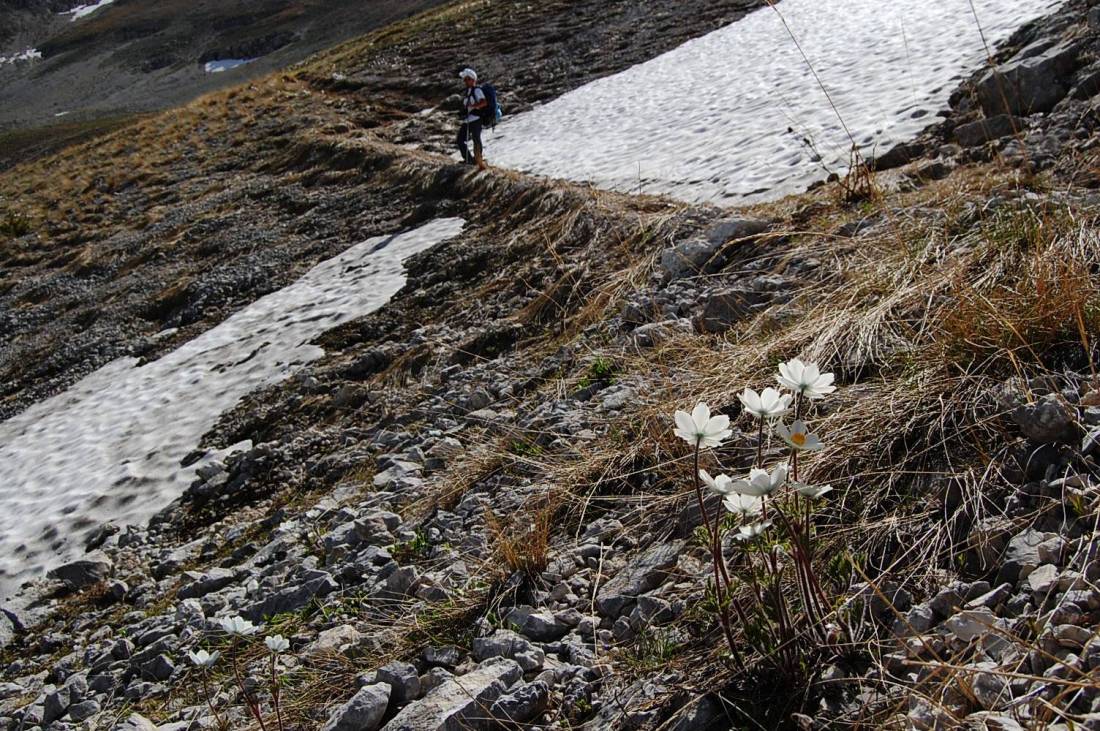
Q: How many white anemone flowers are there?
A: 12